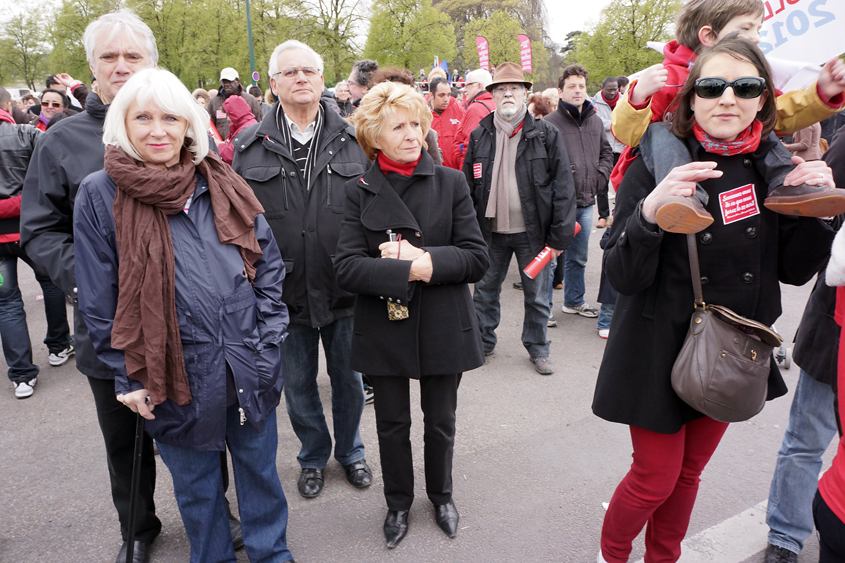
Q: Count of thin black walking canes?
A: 1